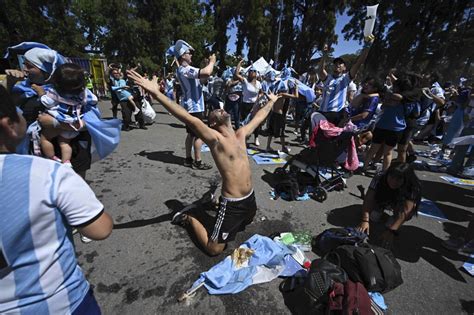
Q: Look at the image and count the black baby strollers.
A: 1